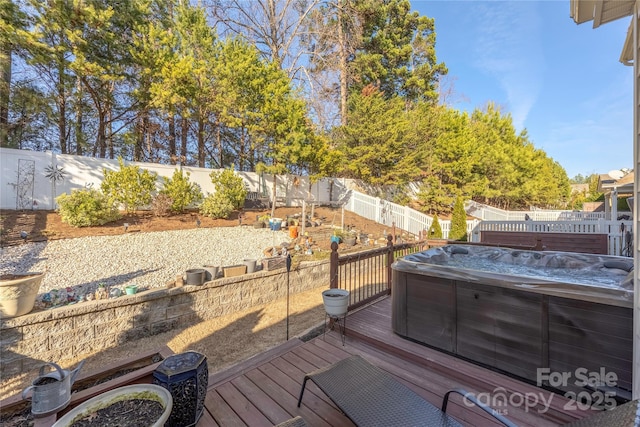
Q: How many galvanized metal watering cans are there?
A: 1